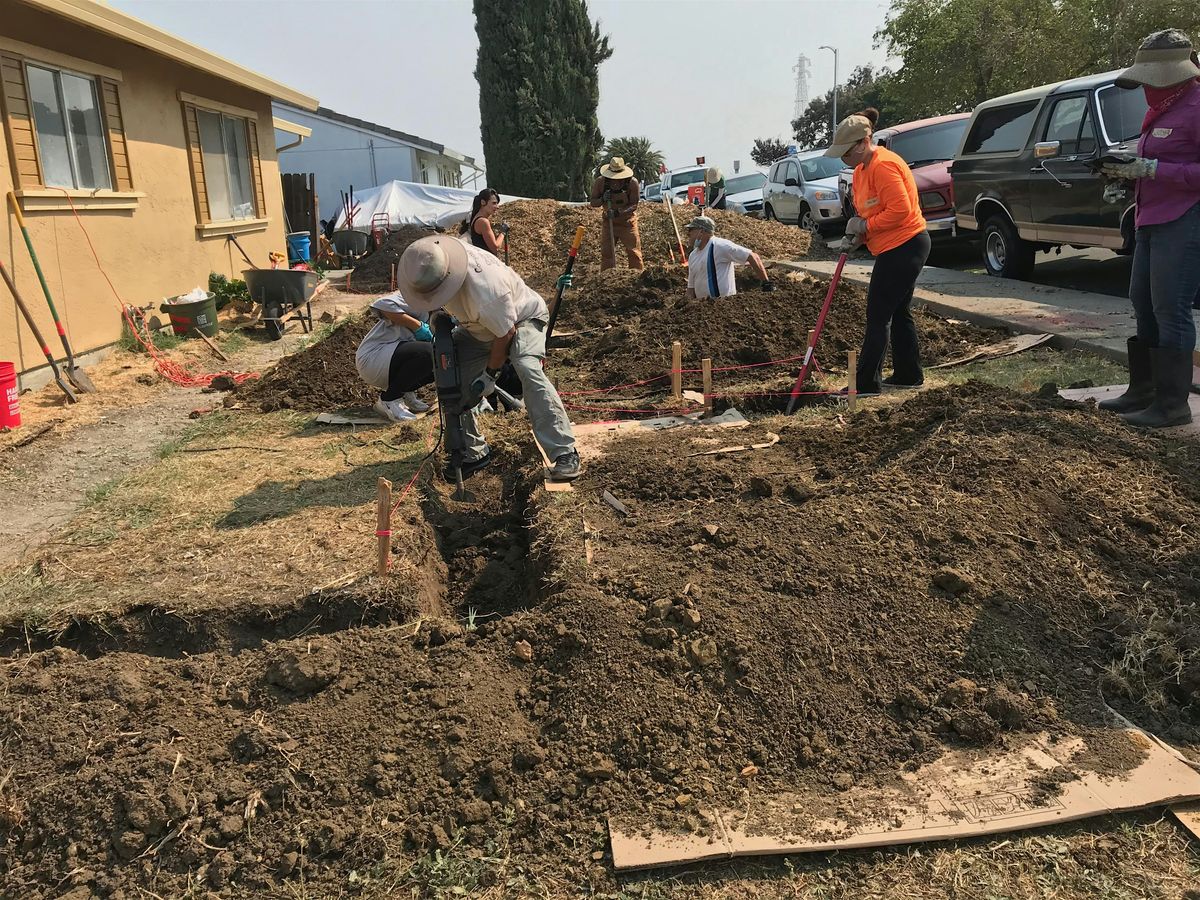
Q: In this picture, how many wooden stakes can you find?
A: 5